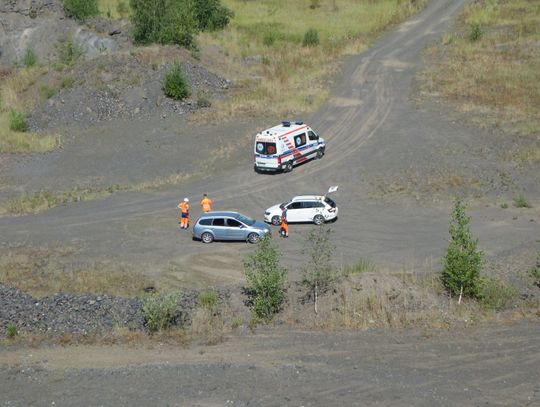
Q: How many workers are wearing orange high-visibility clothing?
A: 3